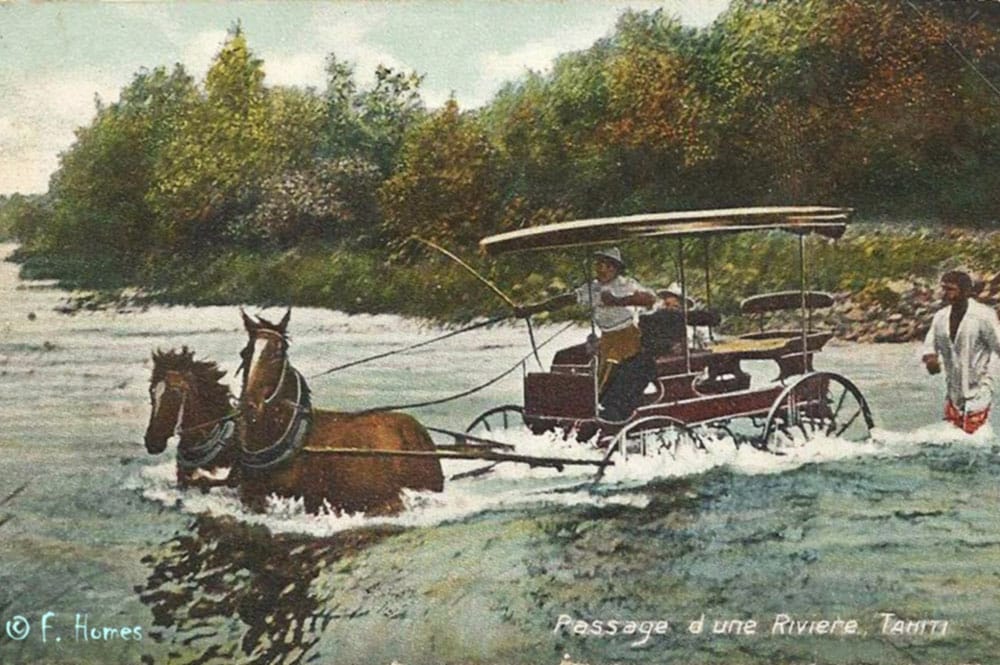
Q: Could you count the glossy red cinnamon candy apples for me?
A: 0